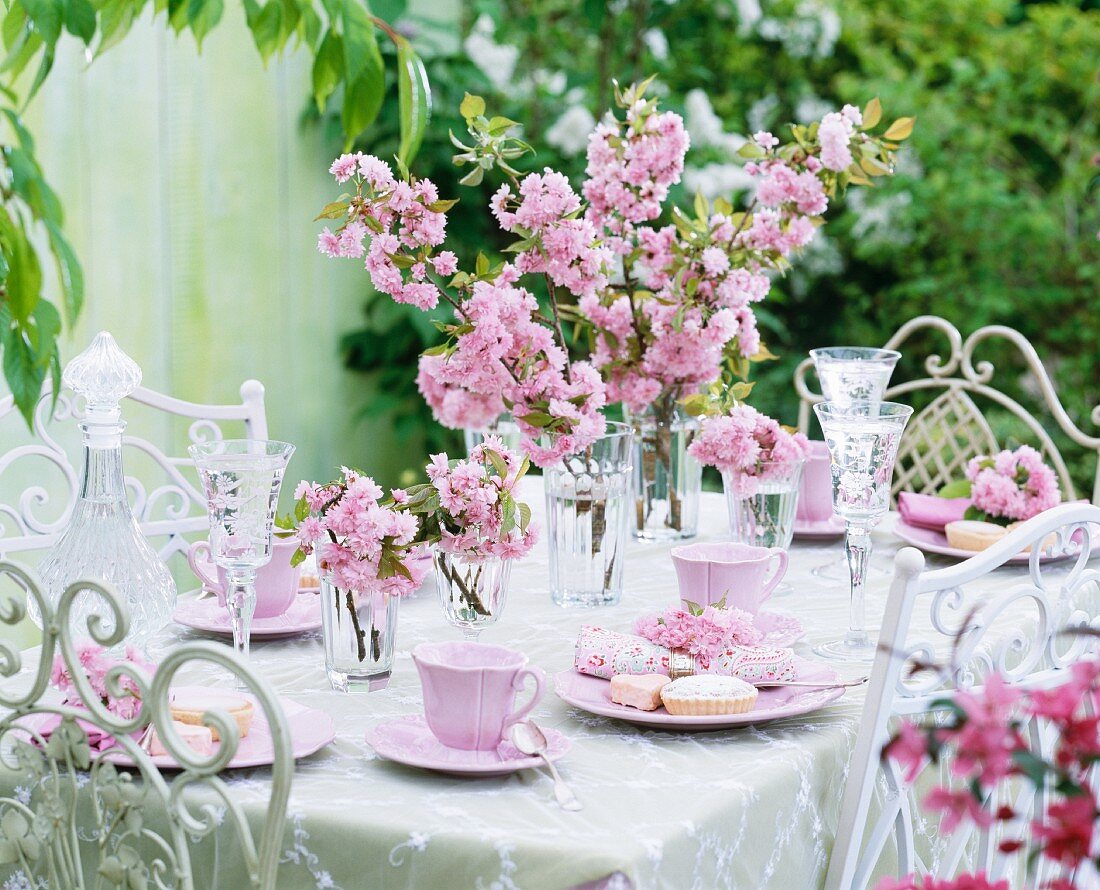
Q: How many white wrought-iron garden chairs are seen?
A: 4